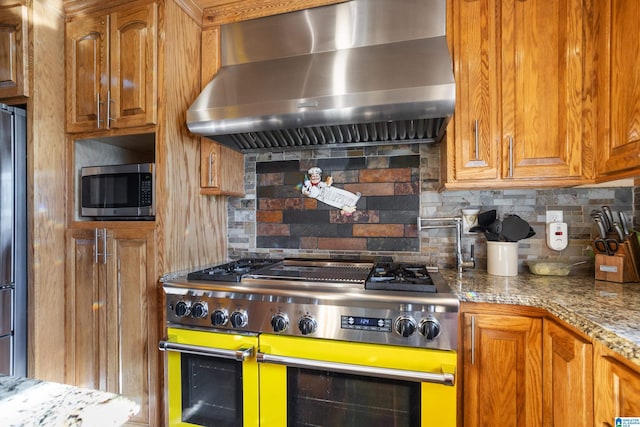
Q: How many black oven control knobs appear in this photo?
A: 8